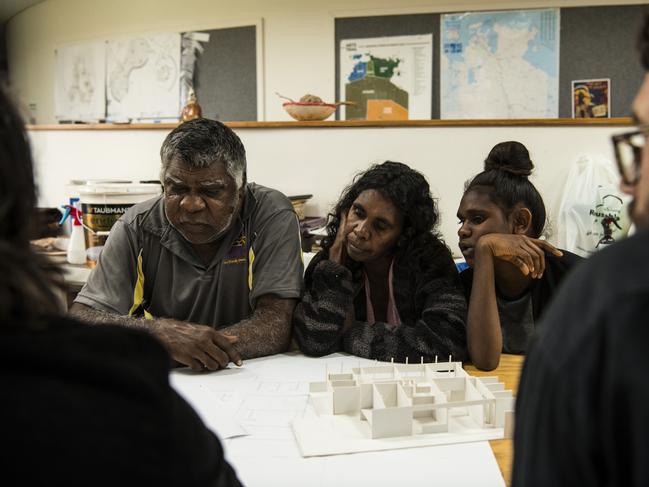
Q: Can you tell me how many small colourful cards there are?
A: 1